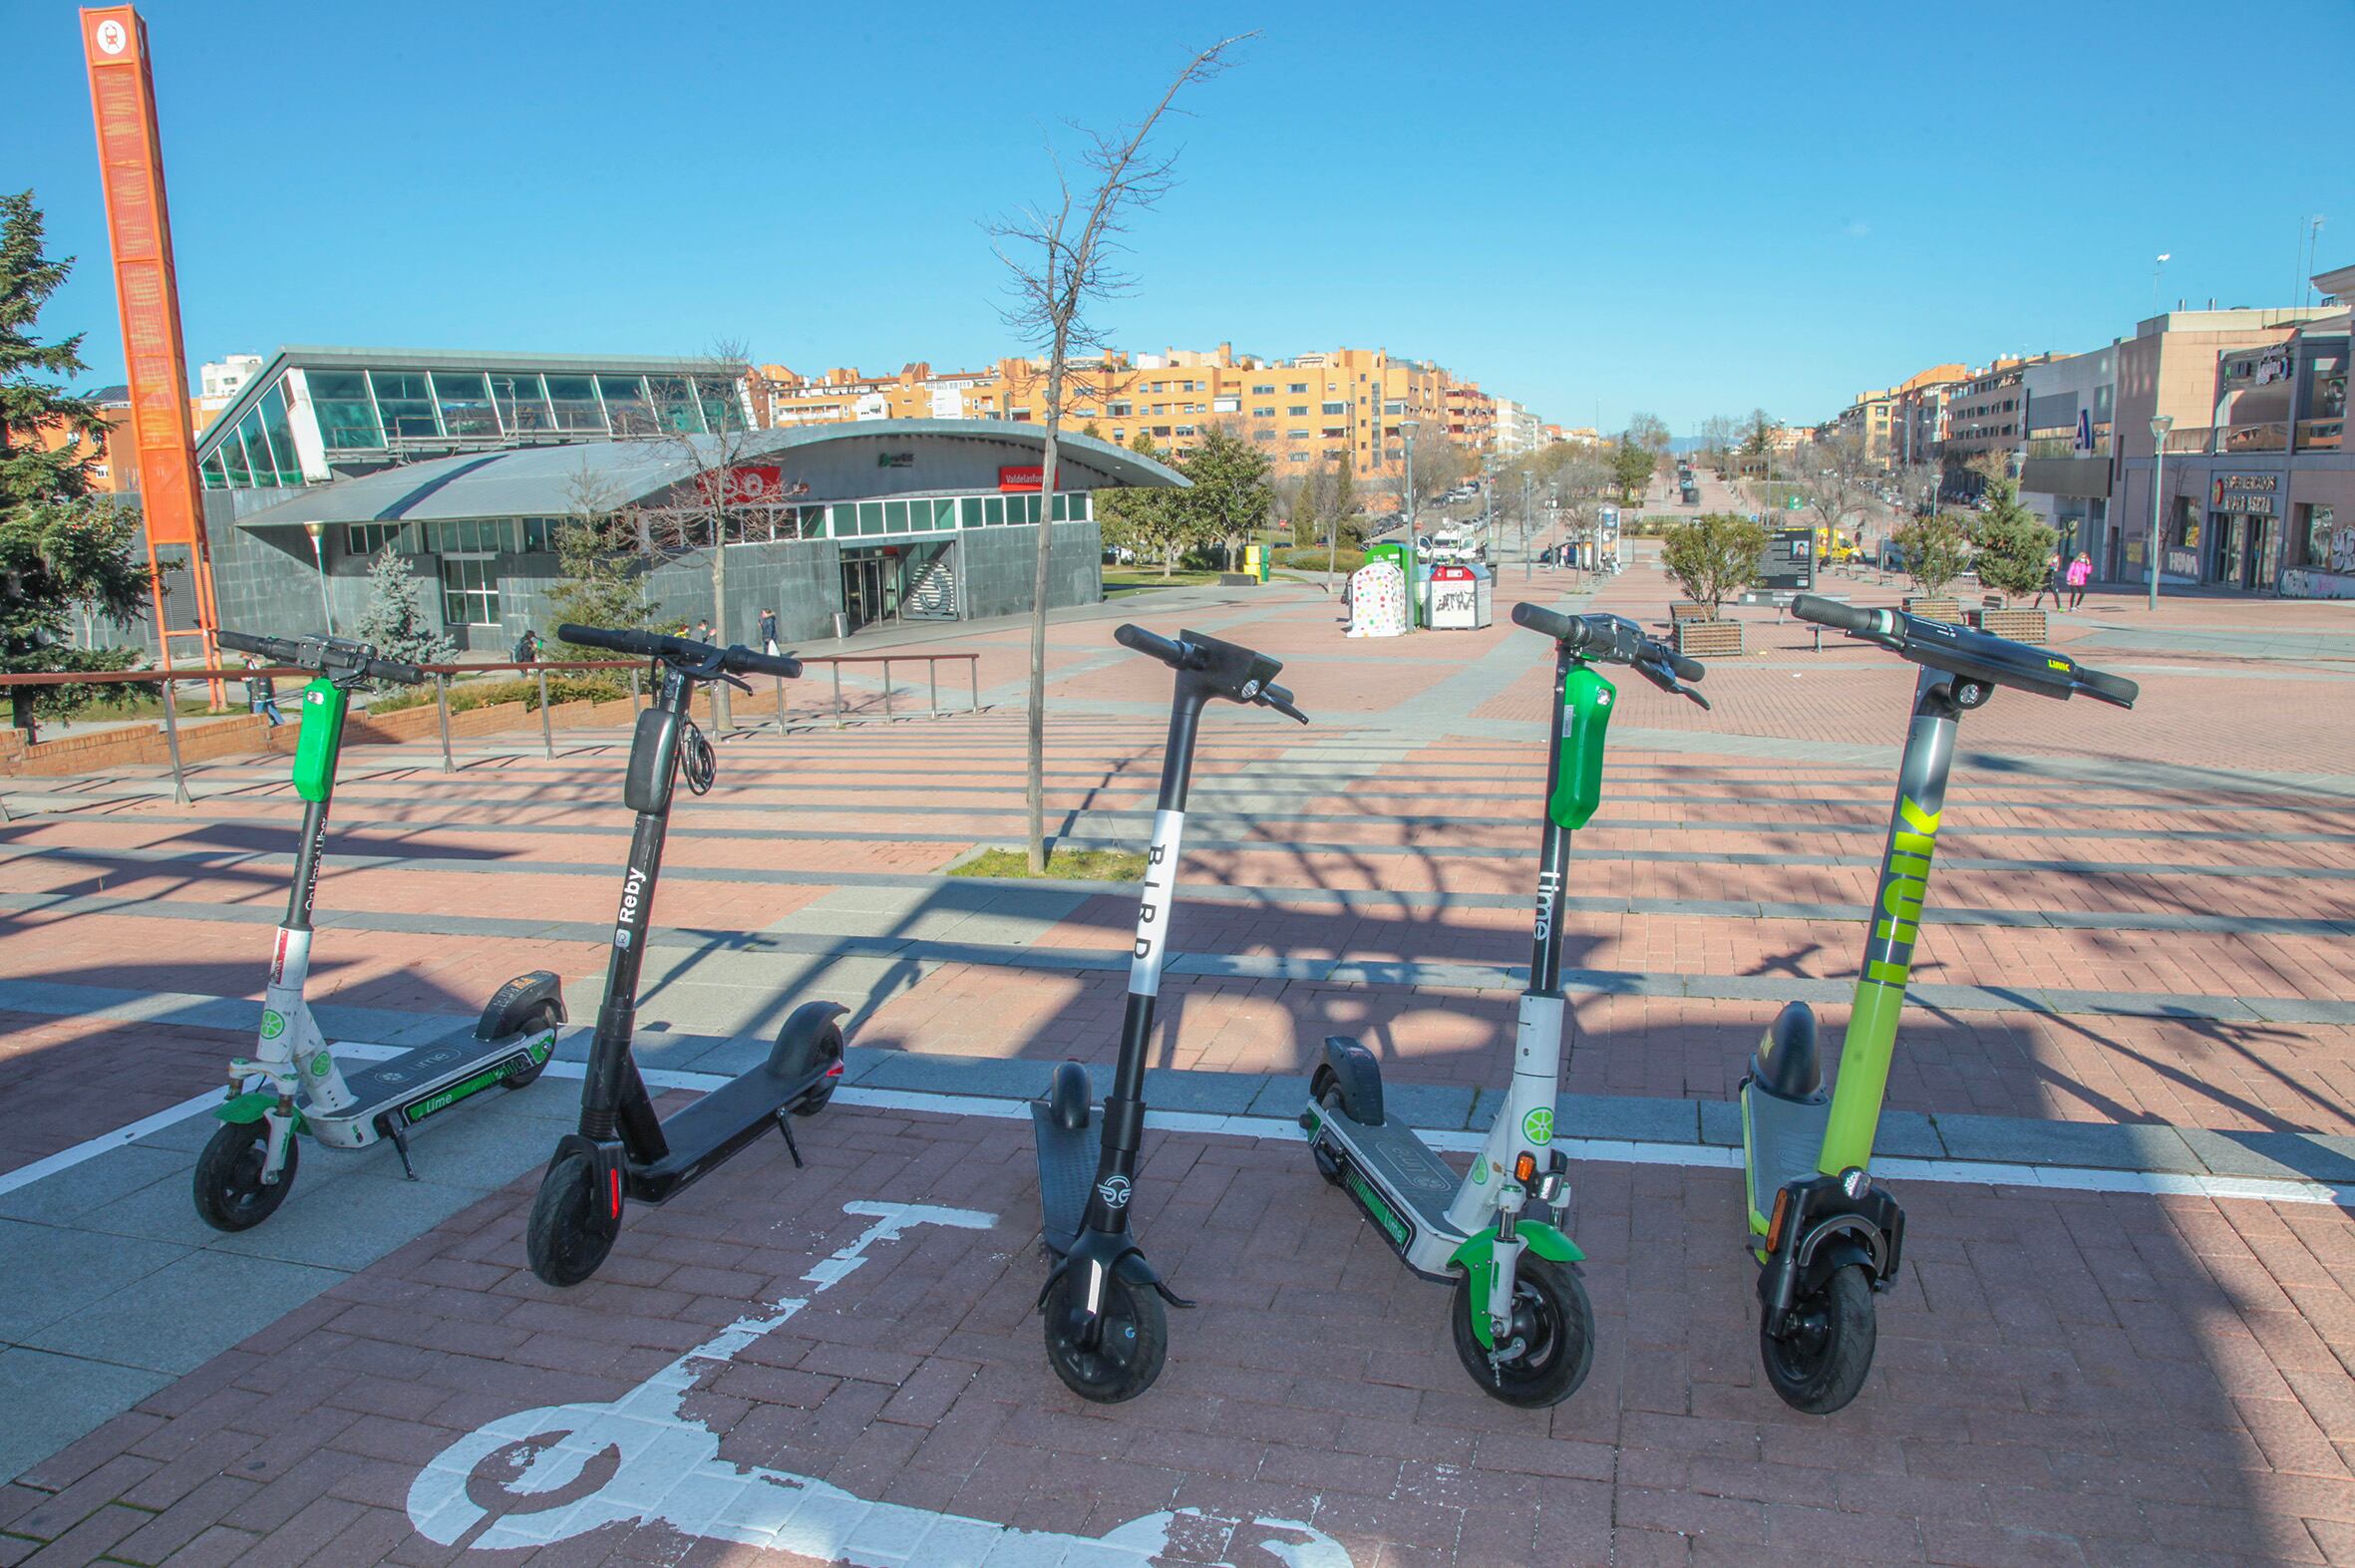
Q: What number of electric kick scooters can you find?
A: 5